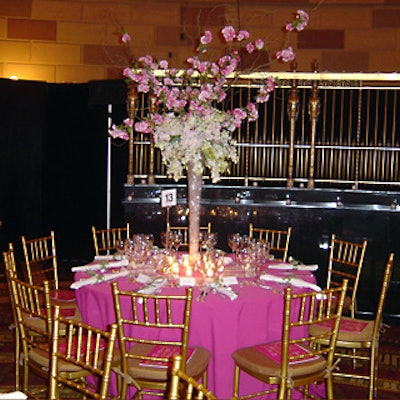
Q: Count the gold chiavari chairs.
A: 12